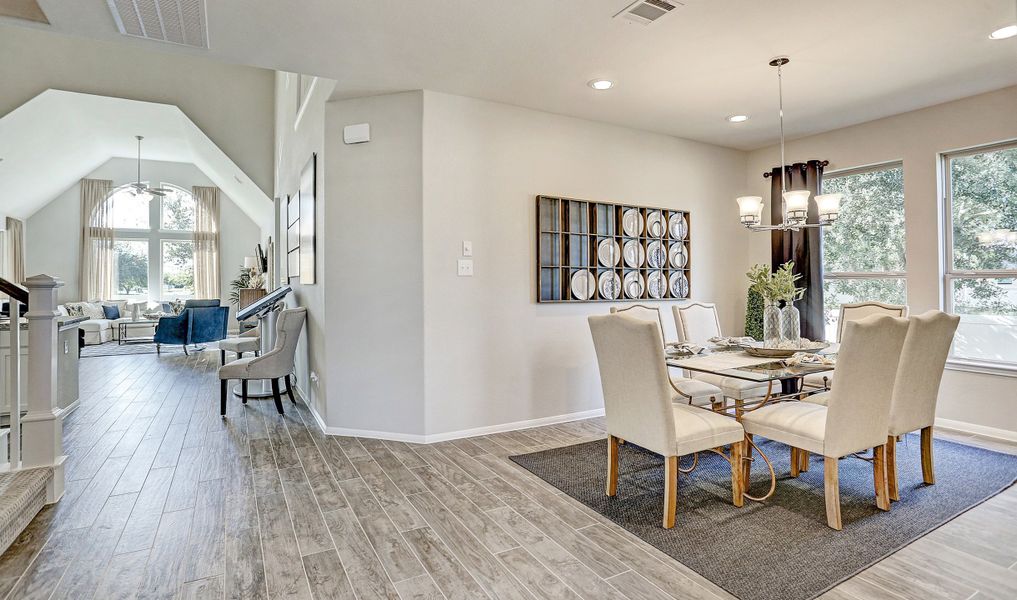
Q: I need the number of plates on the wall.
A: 12